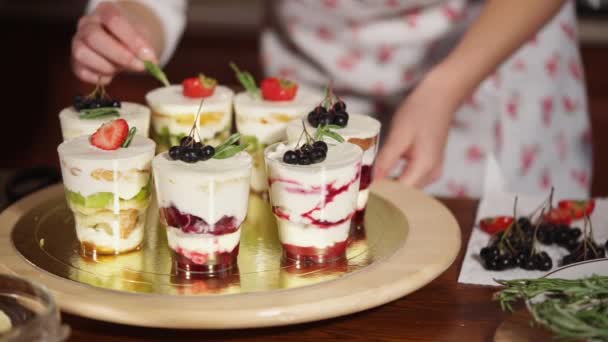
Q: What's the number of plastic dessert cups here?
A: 7